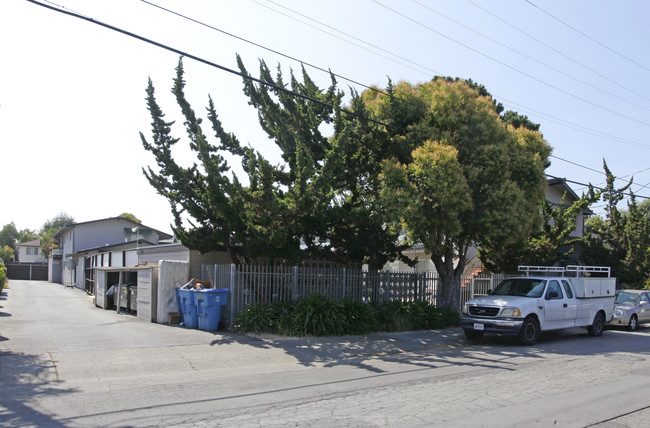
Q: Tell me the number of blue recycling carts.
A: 3